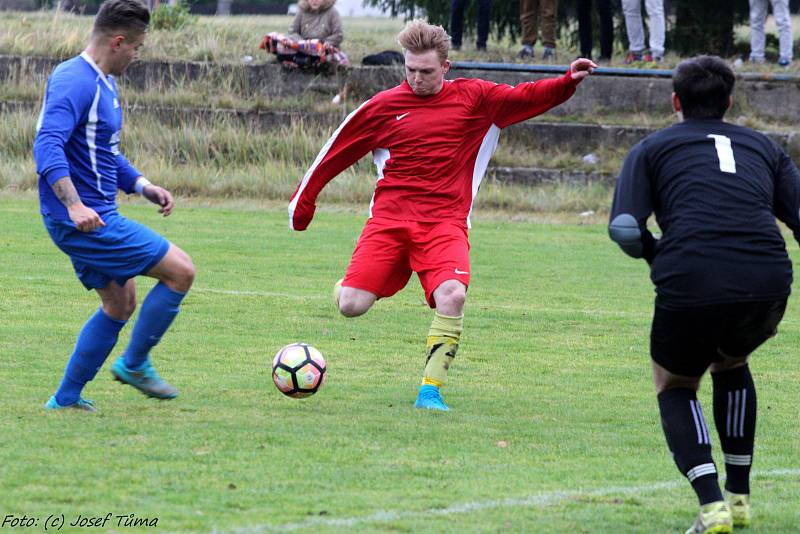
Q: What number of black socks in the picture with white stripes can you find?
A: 2